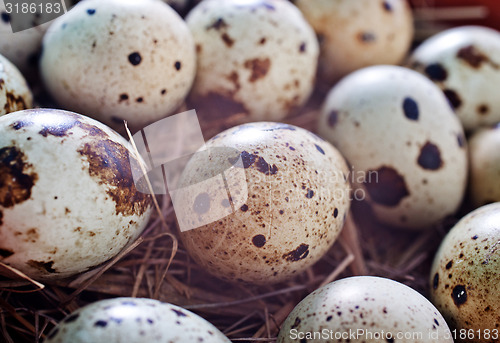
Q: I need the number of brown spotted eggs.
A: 13